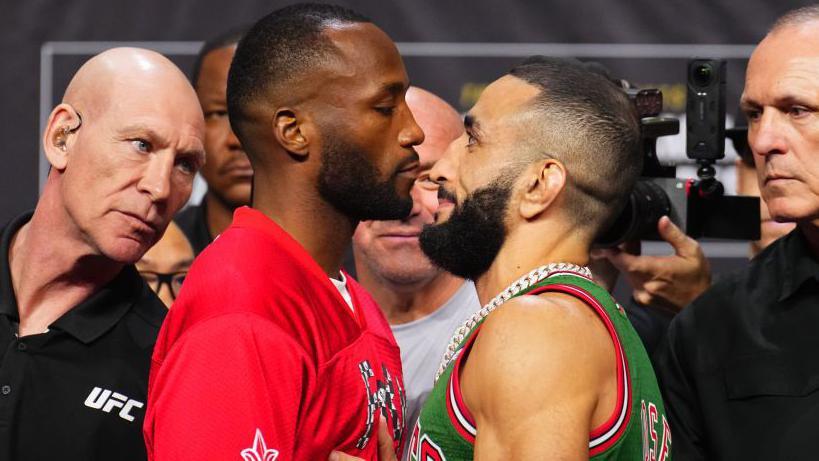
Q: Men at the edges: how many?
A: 2